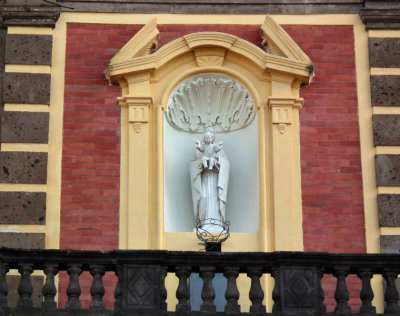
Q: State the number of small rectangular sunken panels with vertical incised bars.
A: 2